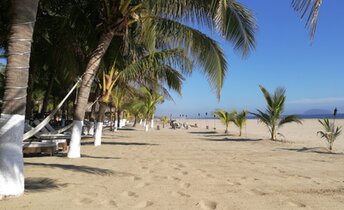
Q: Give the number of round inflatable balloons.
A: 0